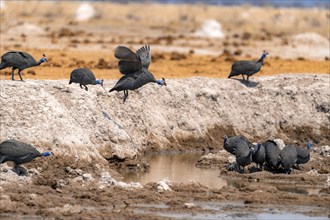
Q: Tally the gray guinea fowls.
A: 11